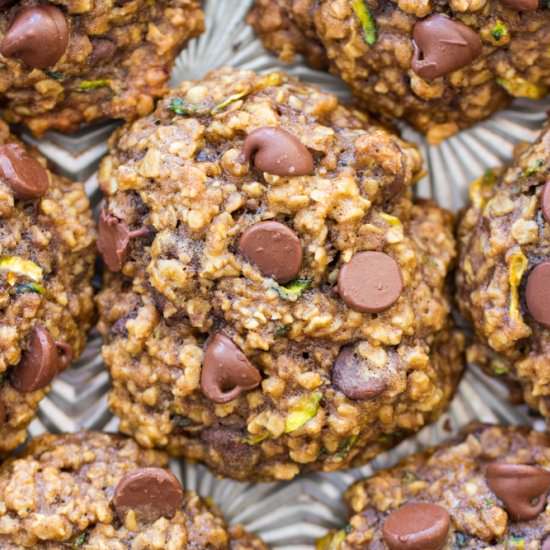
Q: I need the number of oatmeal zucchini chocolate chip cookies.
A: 7